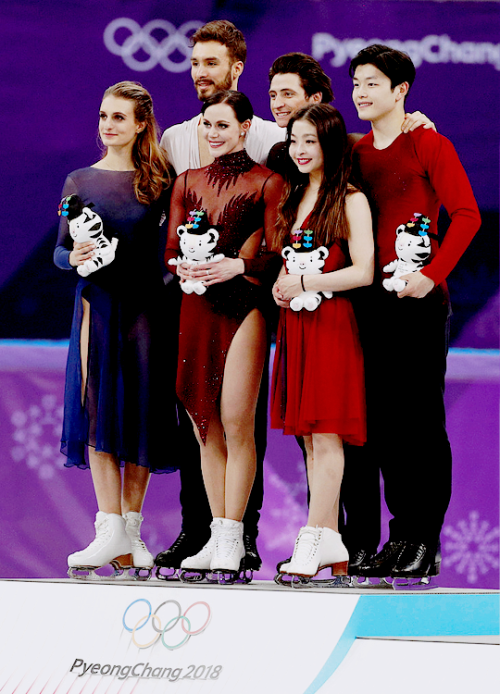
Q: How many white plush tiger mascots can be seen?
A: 4